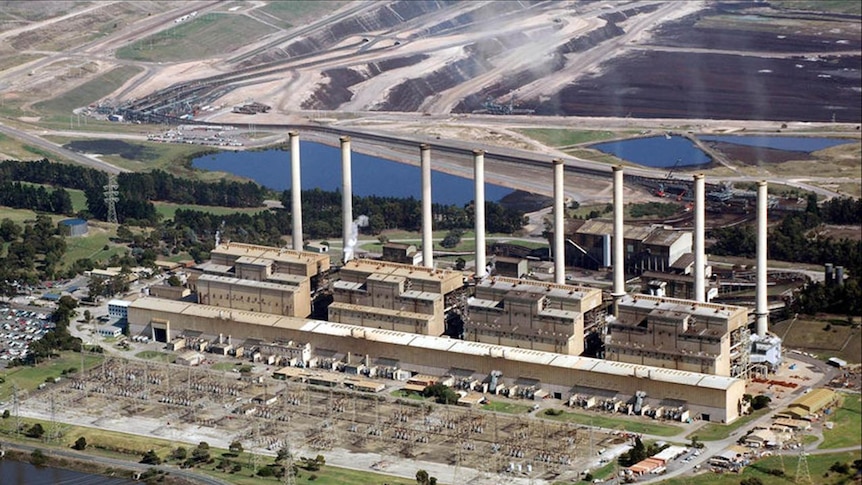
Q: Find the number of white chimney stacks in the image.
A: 8